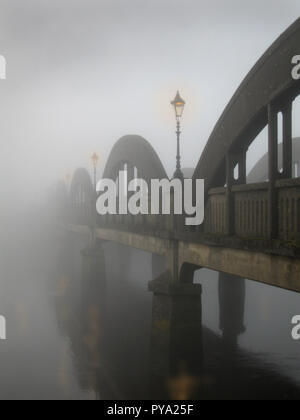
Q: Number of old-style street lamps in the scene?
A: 3